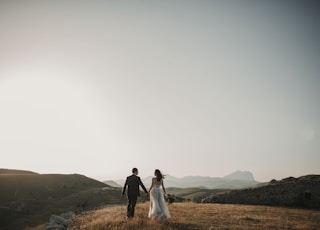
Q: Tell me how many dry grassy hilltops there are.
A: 1